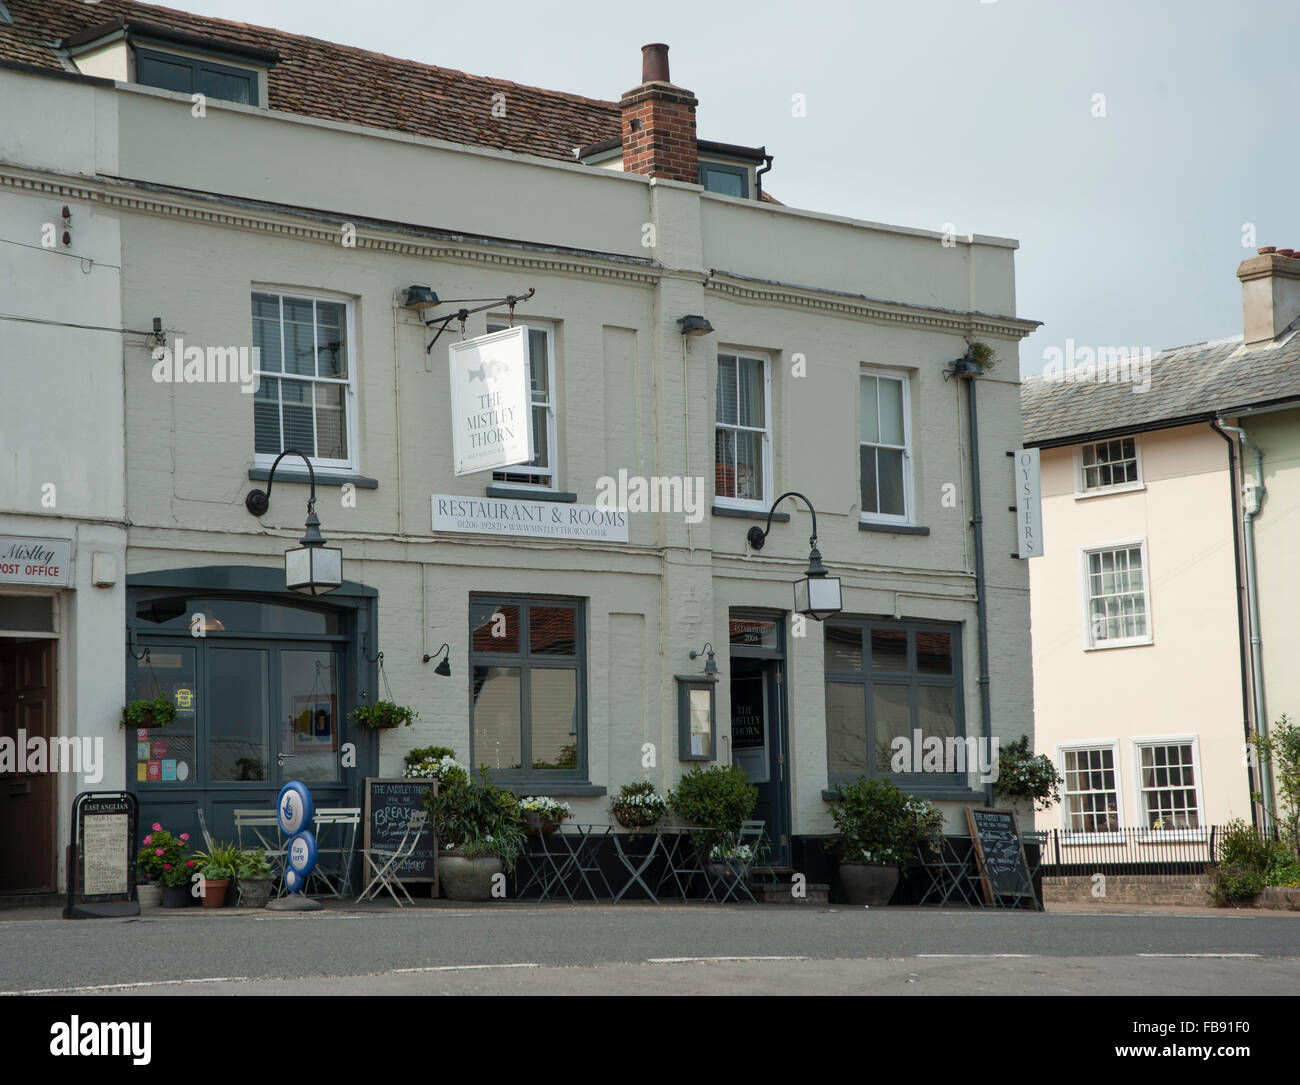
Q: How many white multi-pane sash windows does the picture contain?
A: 8